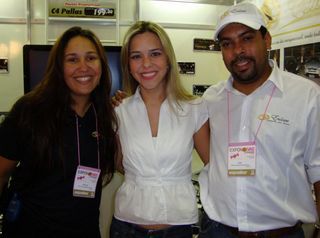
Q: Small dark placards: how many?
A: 4